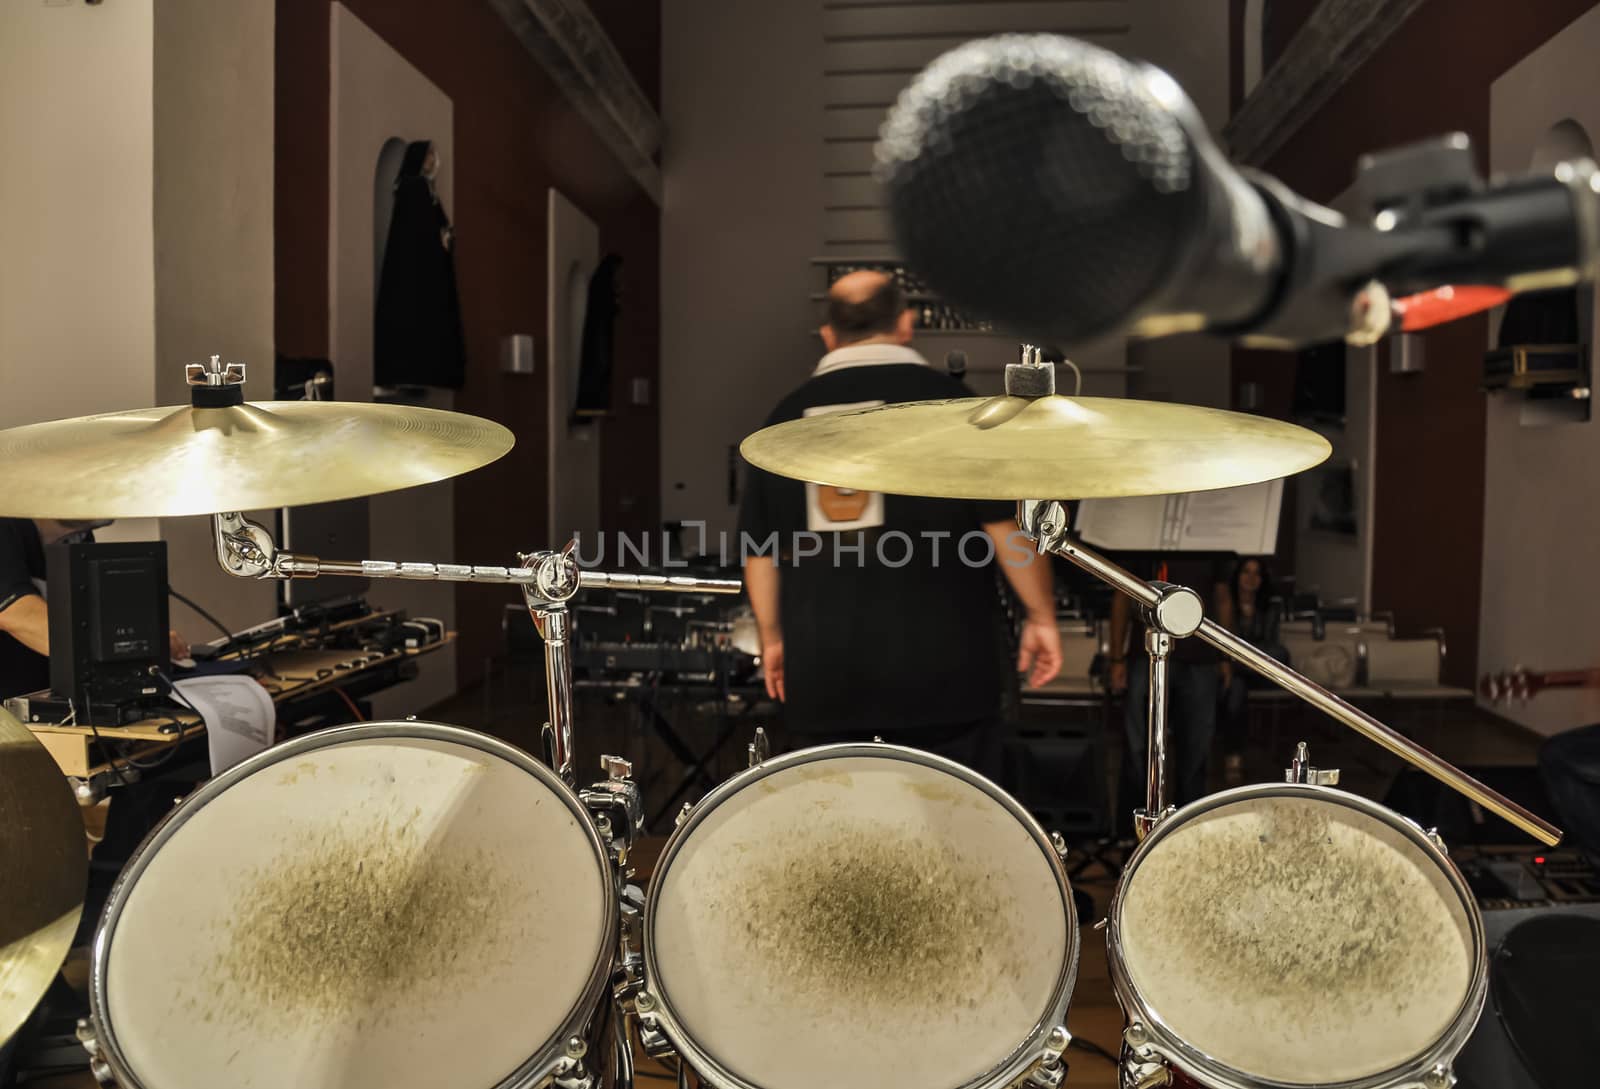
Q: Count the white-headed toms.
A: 3